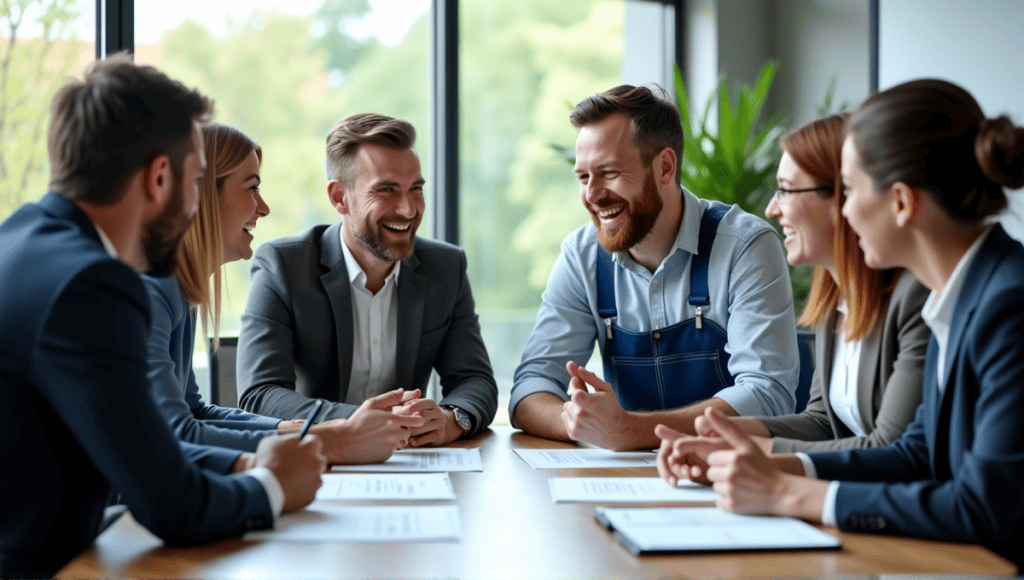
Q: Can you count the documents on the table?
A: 6